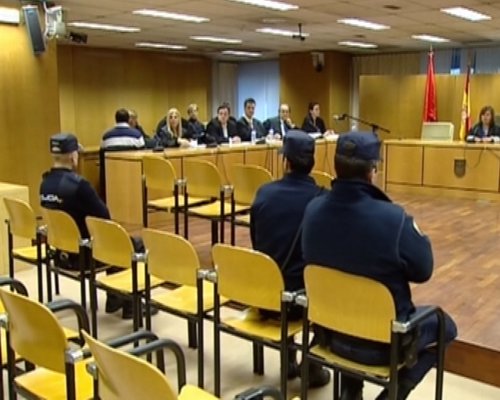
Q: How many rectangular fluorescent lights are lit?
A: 12